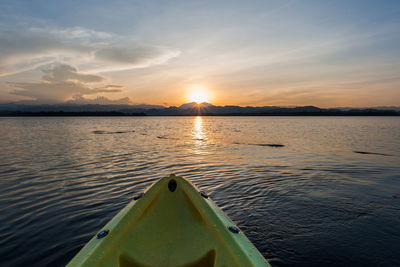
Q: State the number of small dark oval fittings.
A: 5